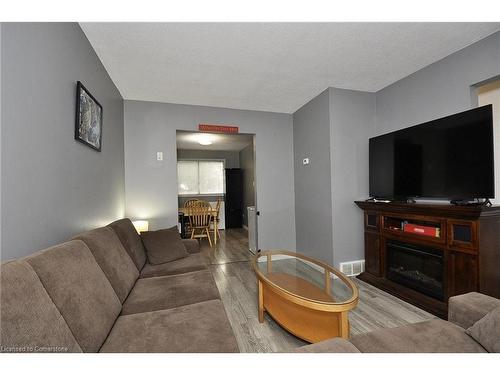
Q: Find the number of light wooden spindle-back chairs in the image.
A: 3